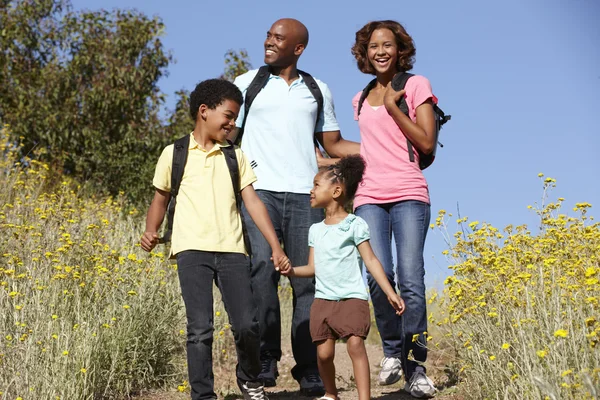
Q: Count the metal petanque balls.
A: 0